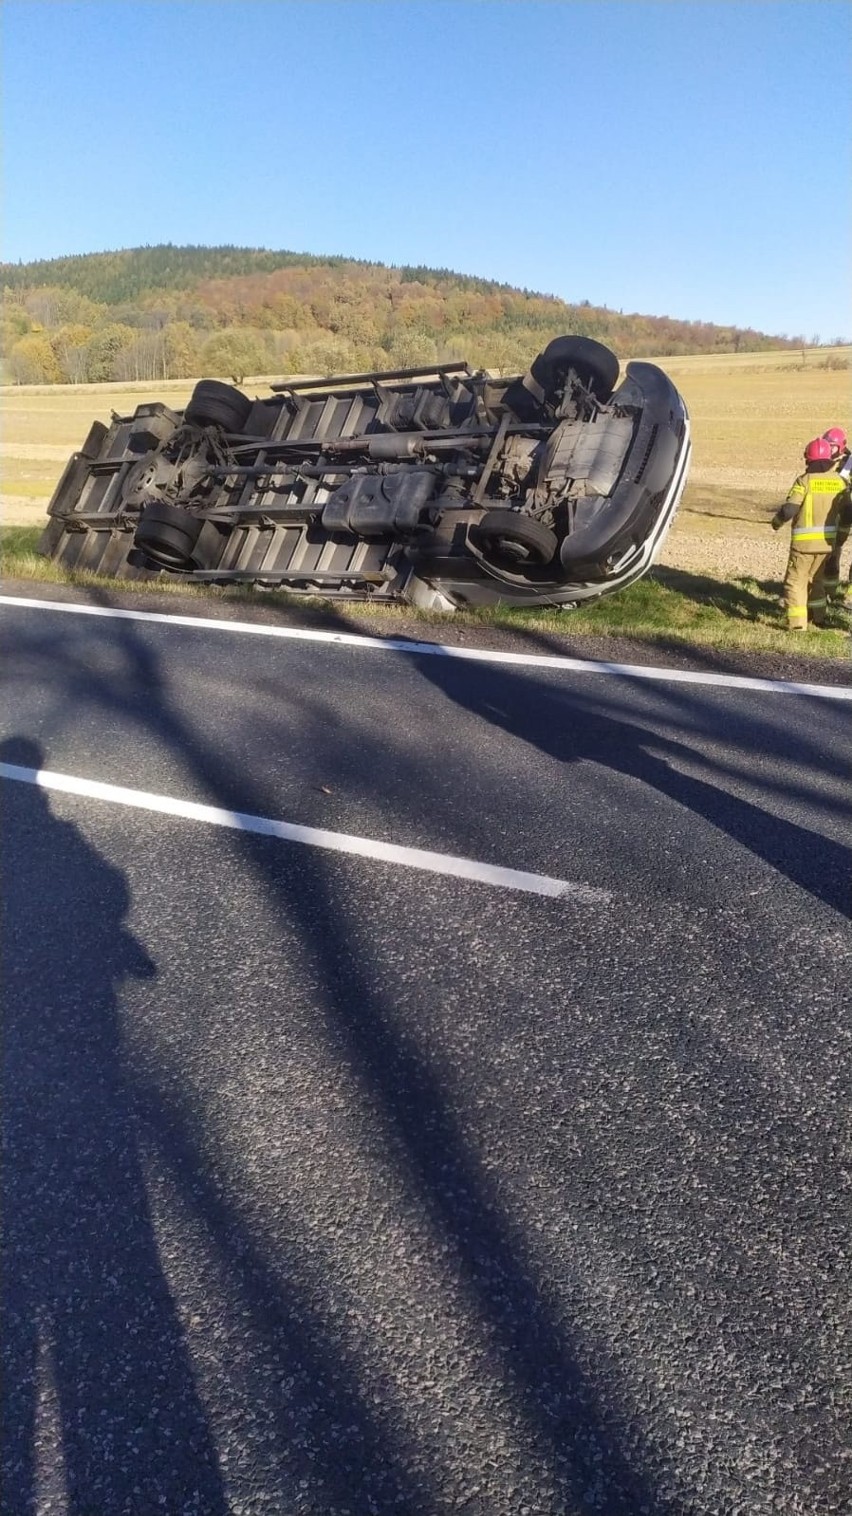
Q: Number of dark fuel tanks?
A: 1